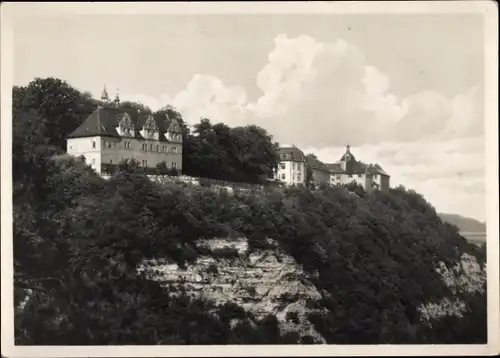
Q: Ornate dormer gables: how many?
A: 3